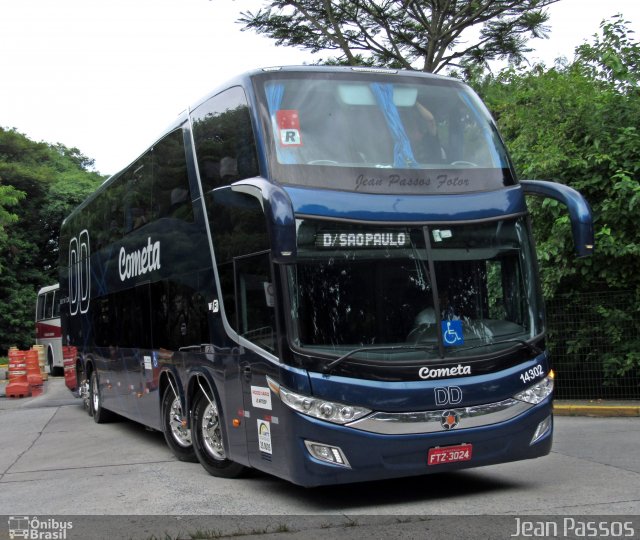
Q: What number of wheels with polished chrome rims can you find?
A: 4